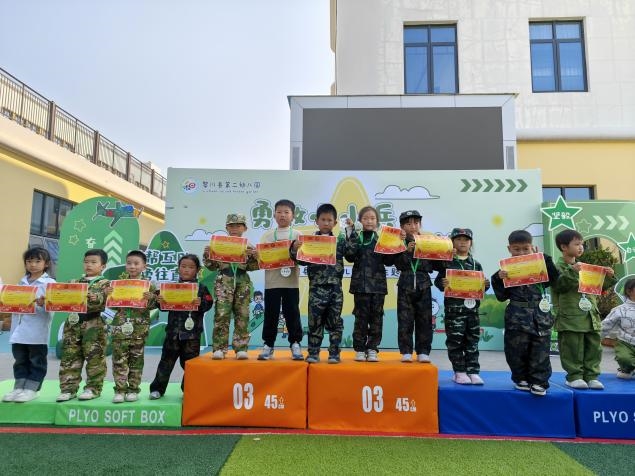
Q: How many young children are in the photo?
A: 13